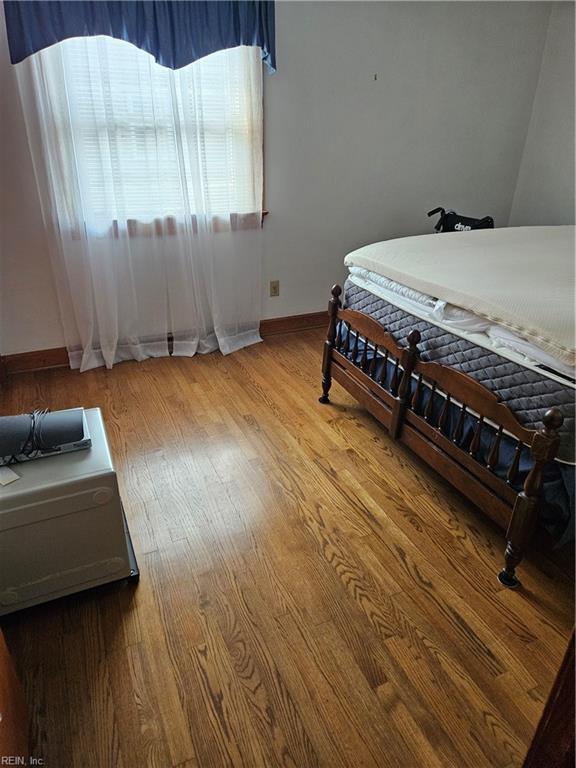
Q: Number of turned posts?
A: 3